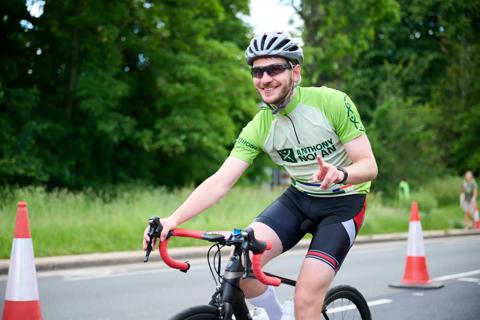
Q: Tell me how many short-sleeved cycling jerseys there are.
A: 1